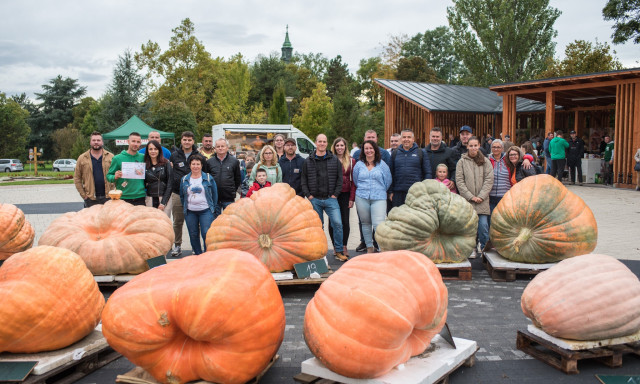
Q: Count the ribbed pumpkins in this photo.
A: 9